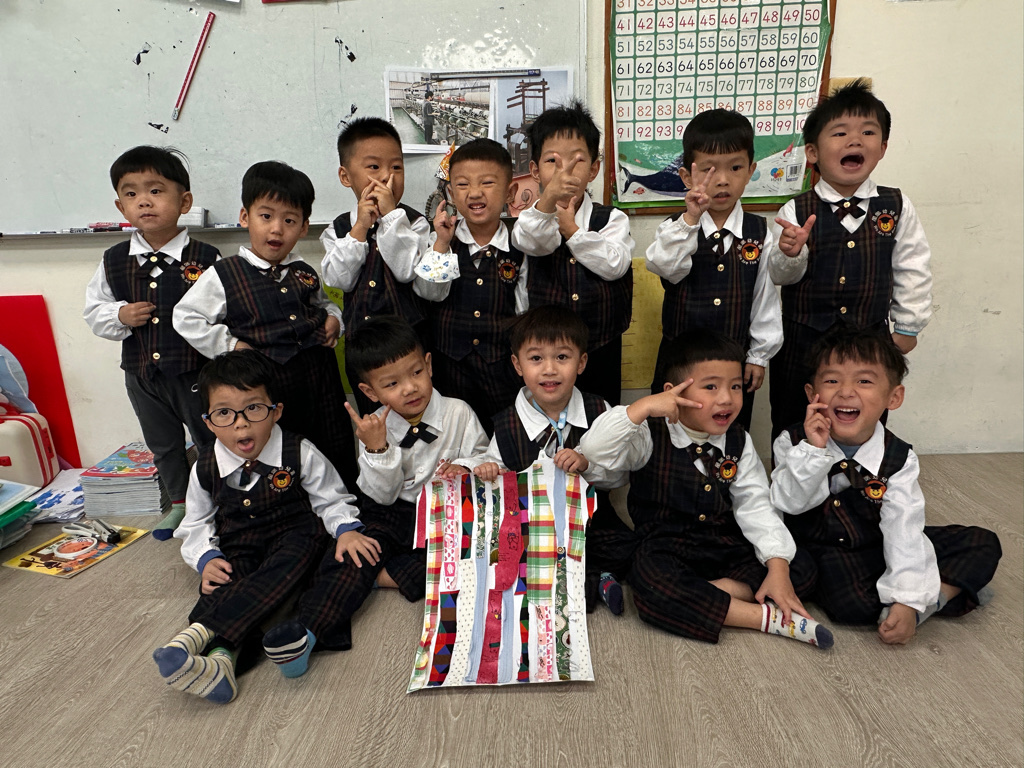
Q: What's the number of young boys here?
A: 12